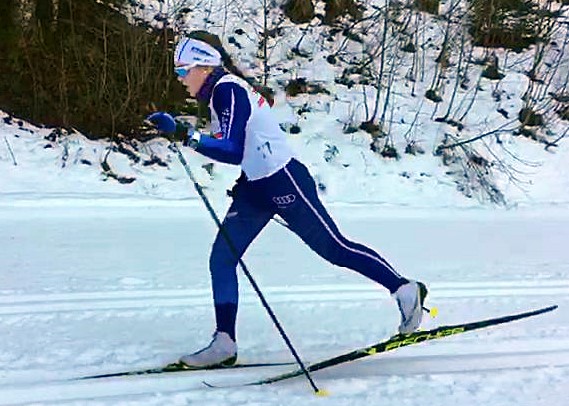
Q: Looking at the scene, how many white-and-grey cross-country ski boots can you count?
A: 2